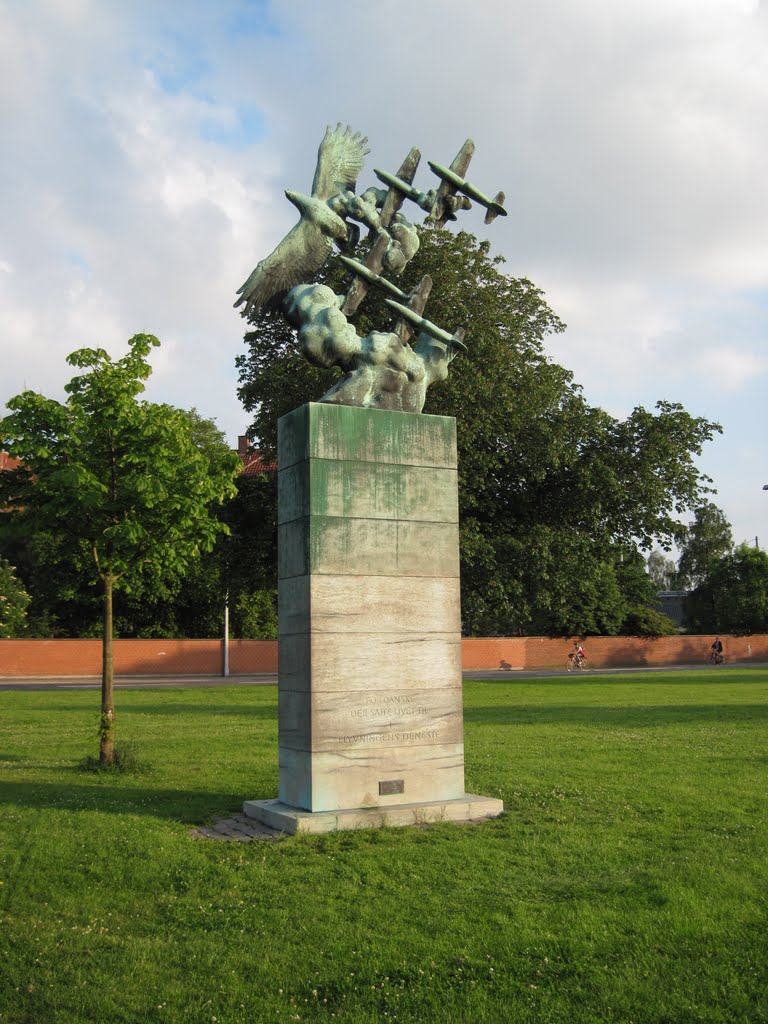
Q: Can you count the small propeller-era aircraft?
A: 4